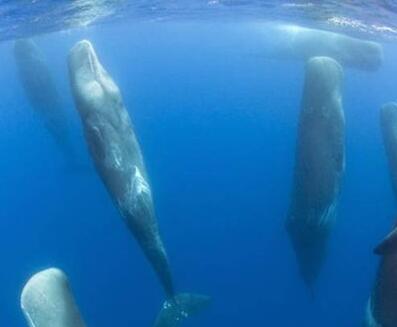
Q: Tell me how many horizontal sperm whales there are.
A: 1